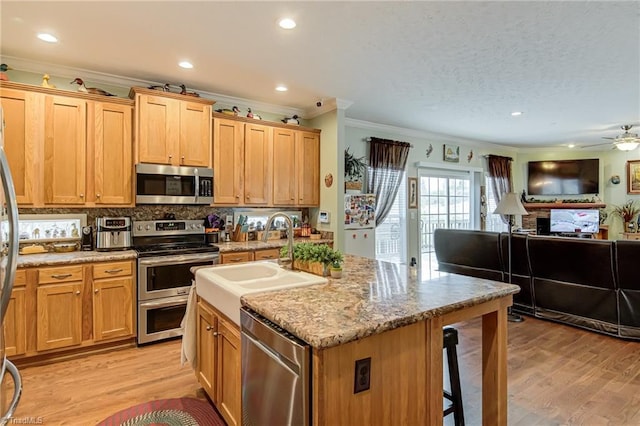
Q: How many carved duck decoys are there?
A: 8